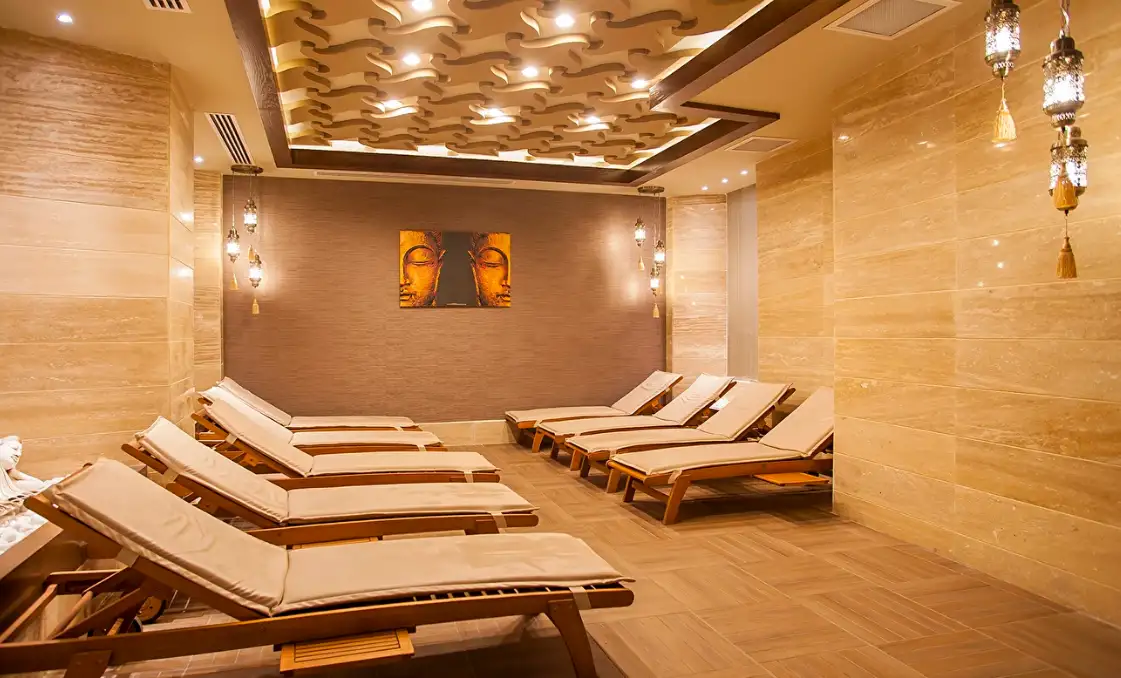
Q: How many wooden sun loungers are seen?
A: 9